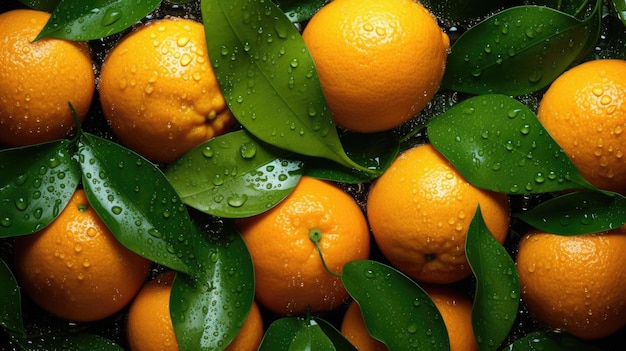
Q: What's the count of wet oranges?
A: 10